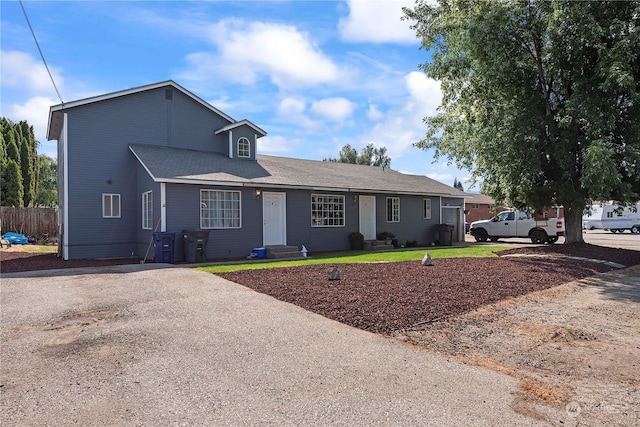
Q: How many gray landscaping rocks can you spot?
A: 2